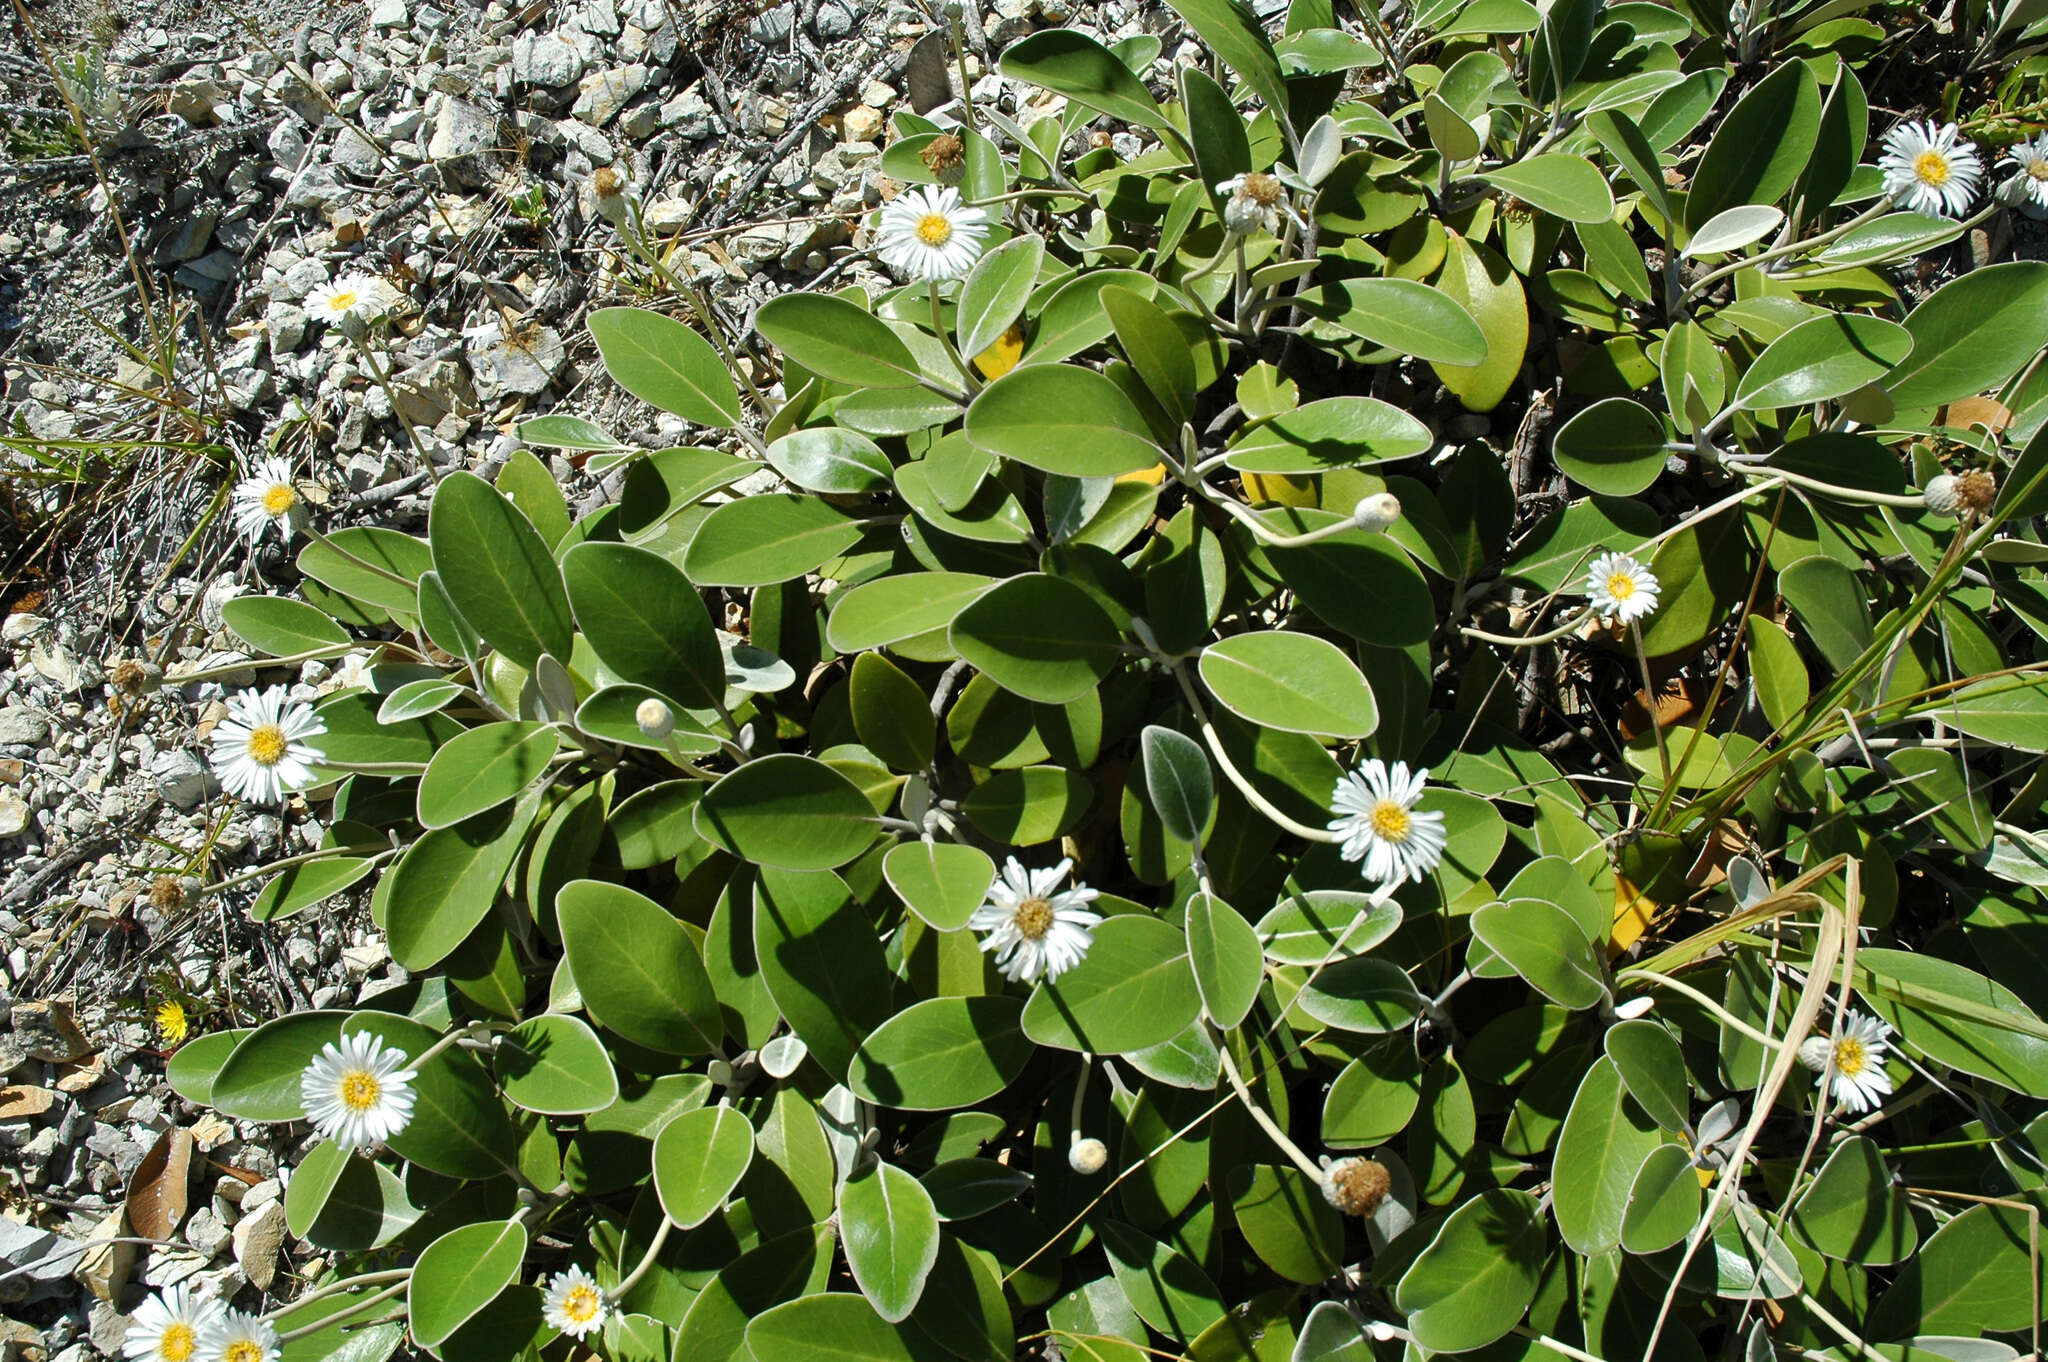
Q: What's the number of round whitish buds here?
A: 3